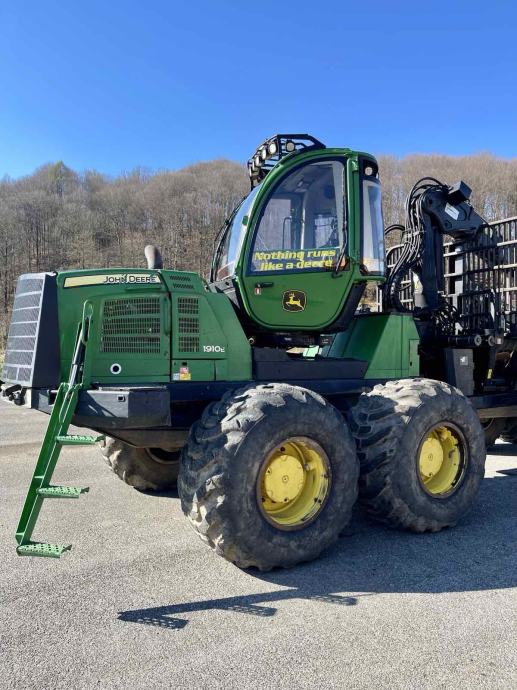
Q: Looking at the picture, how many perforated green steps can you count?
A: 3